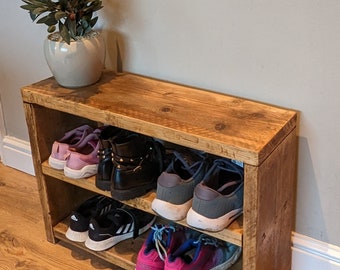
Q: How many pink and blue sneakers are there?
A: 2